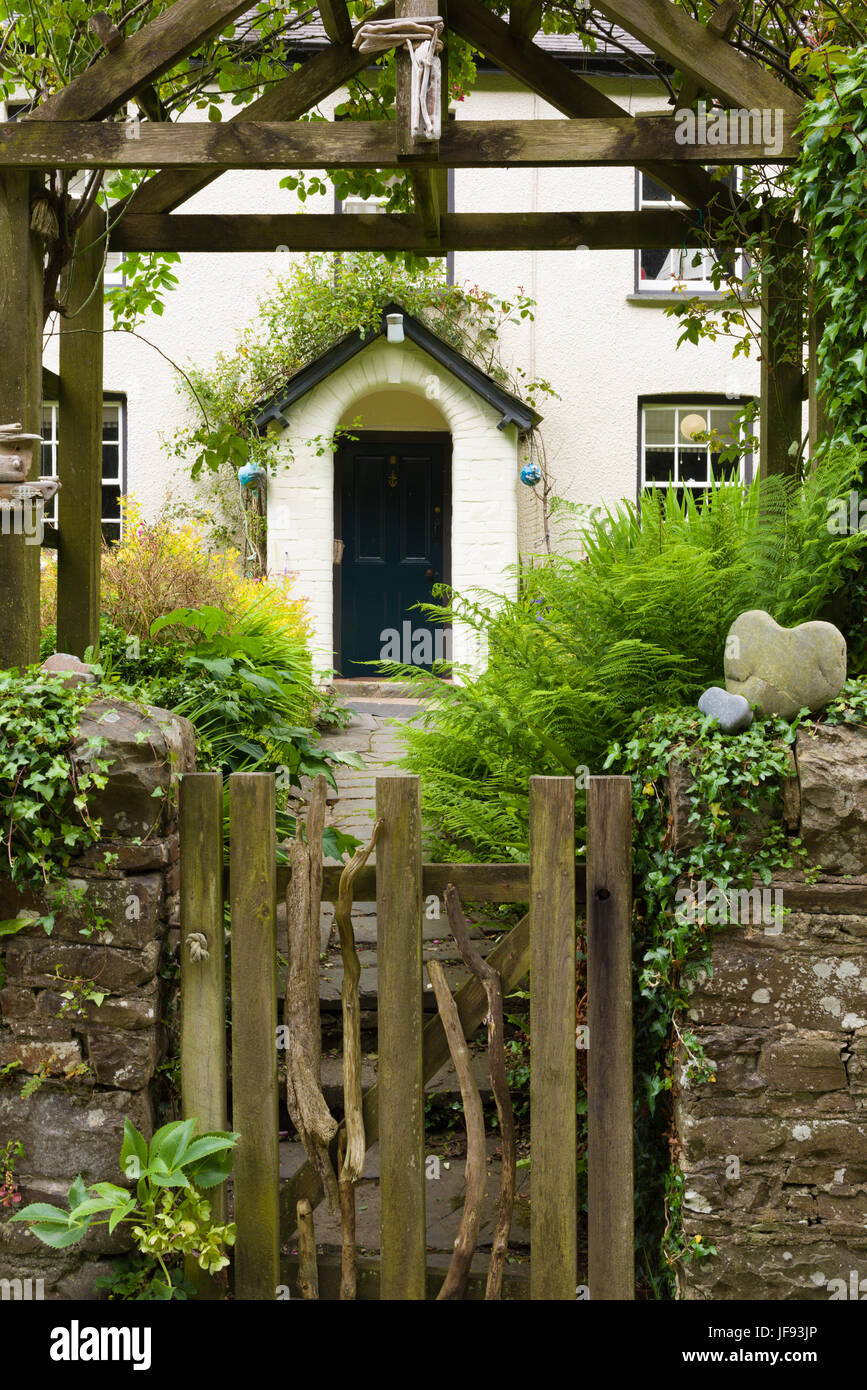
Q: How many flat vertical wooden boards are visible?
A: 5